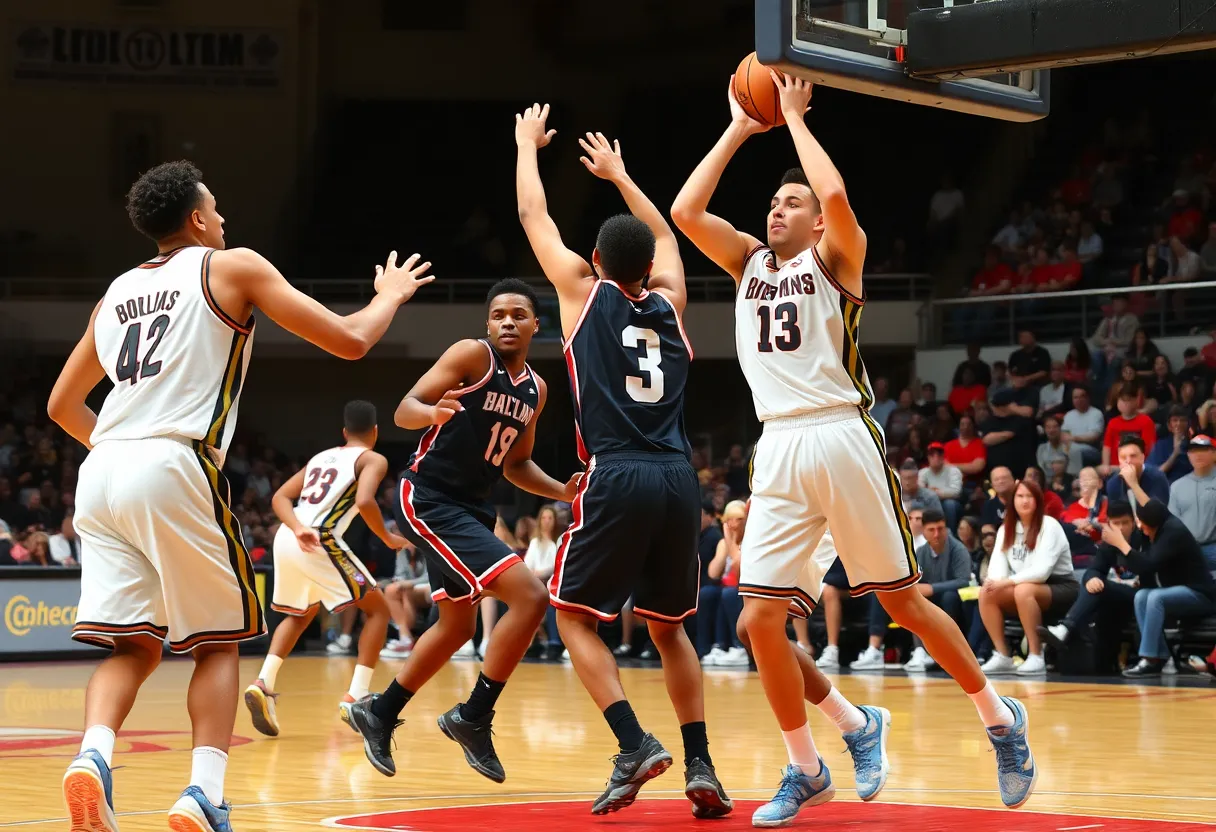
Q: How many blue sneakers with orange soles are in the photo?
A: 2